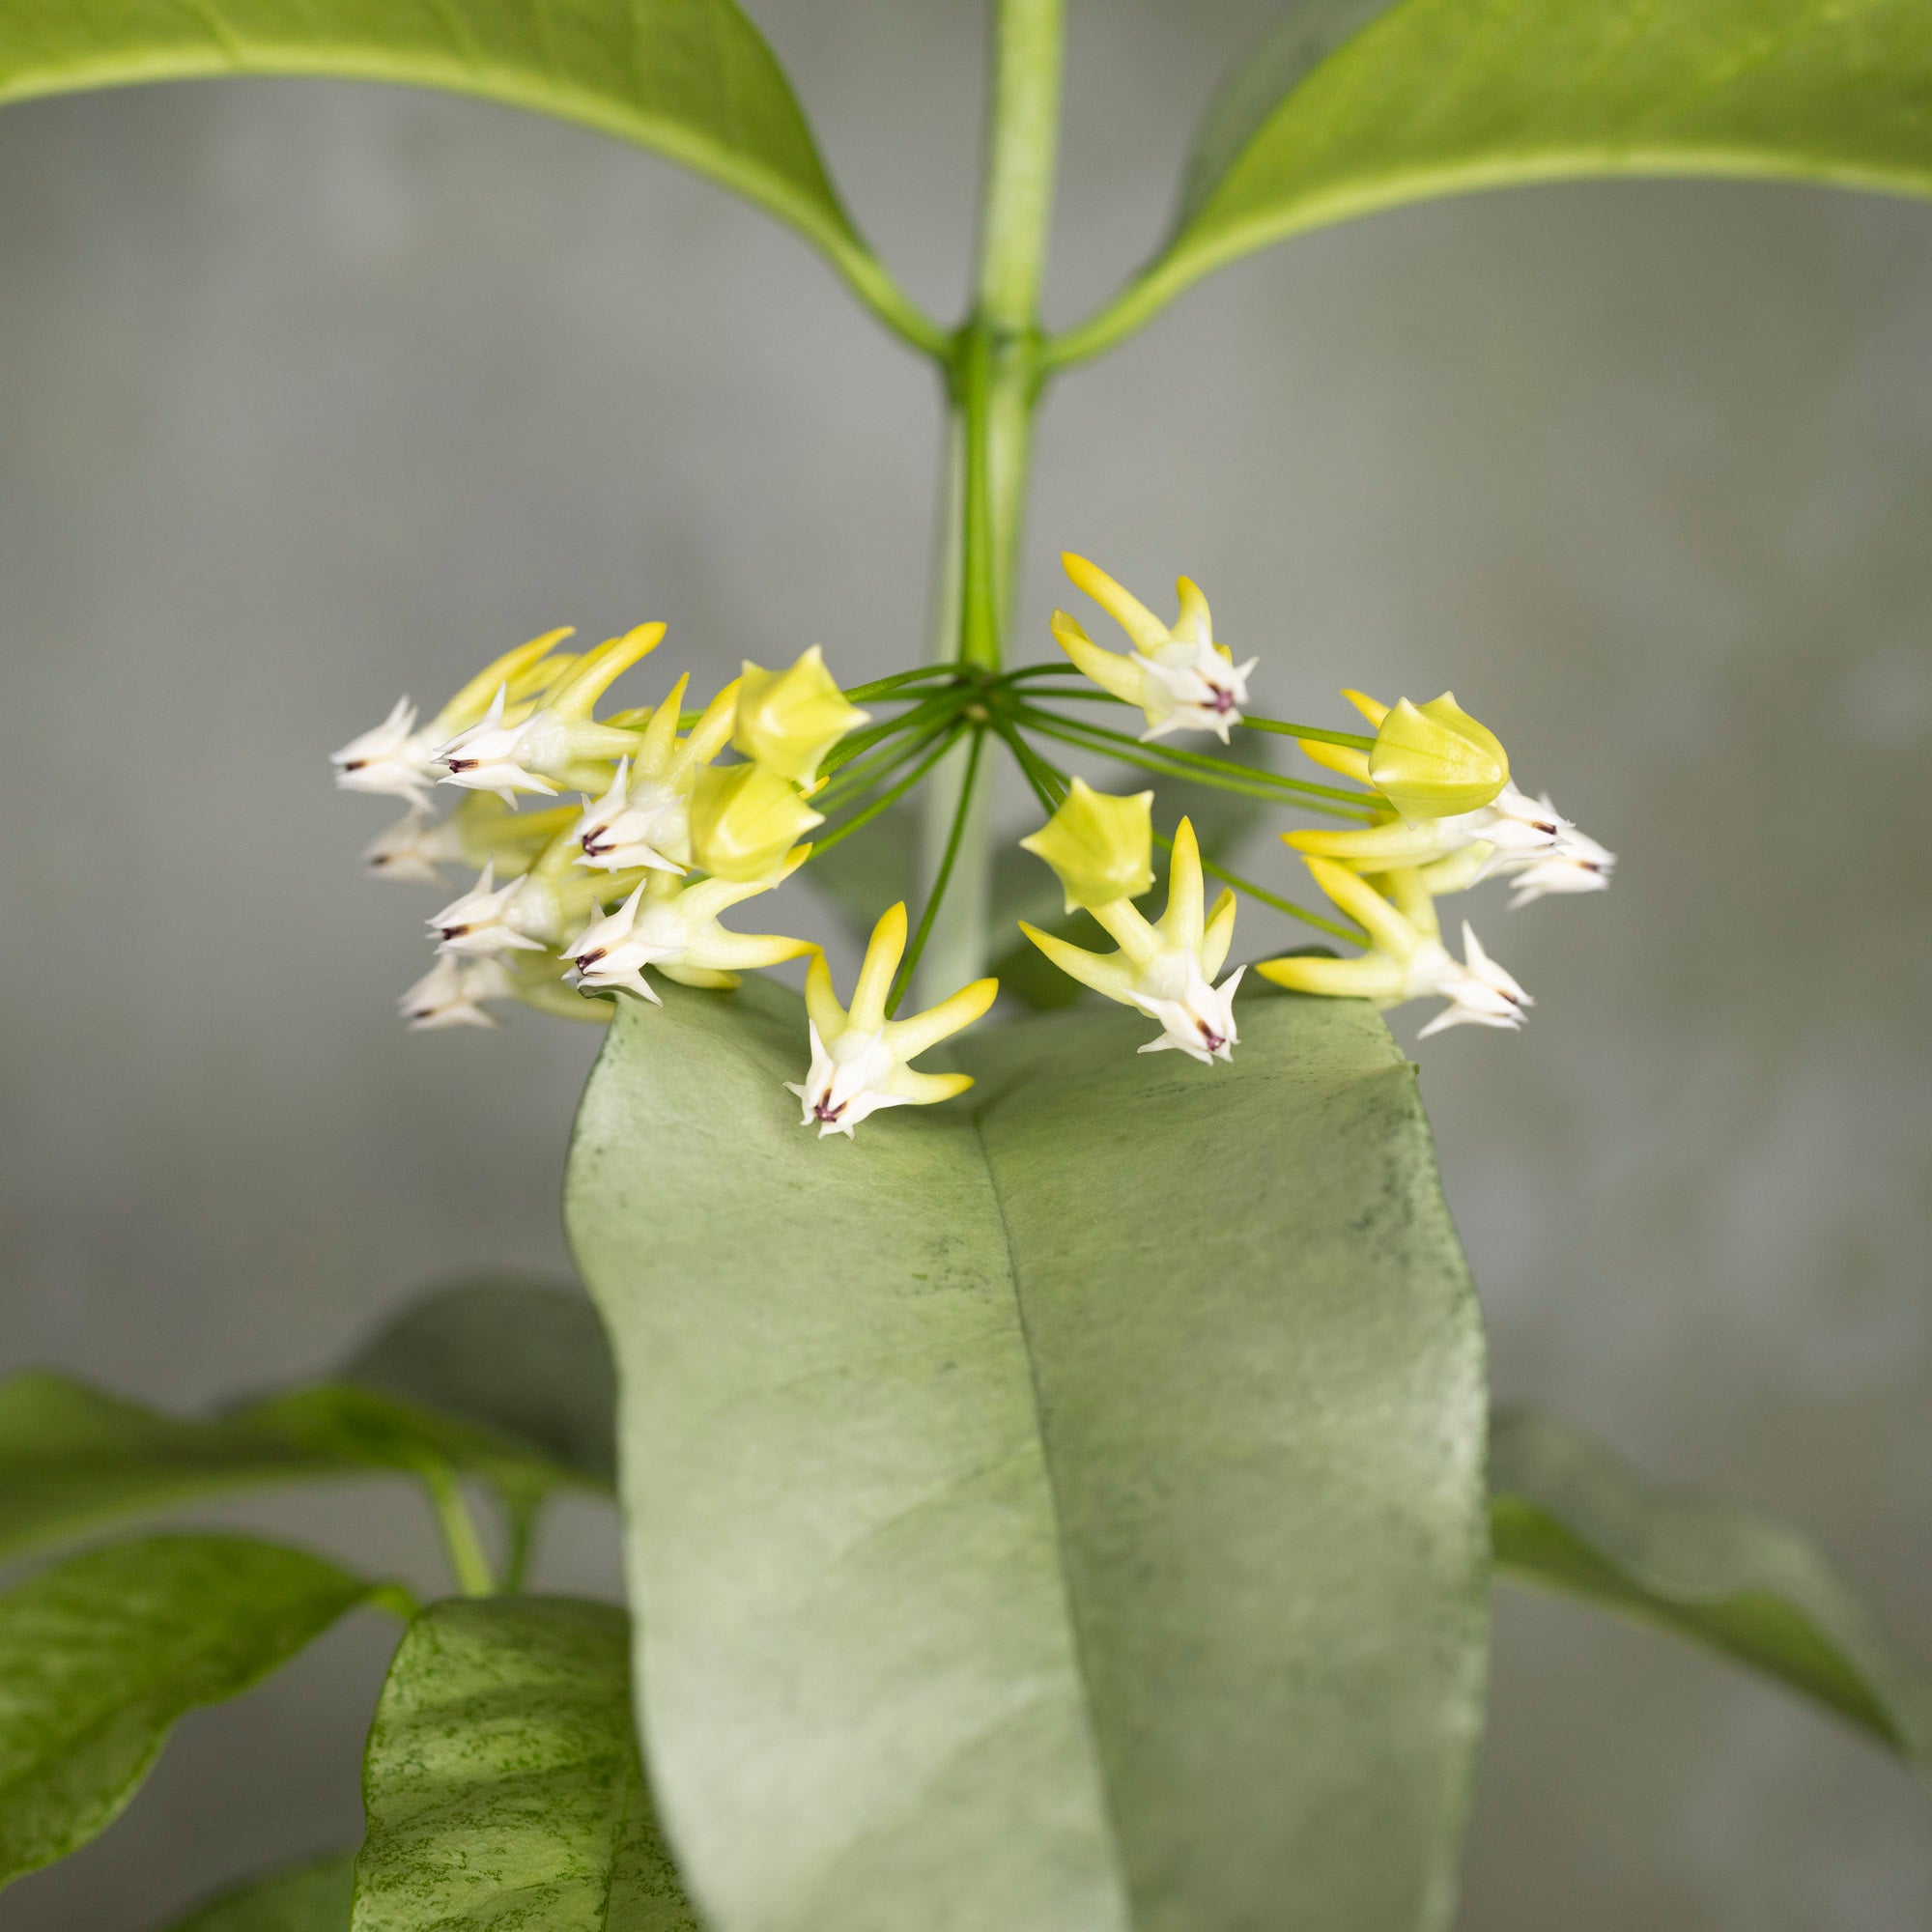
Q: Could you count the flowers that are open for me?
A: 13